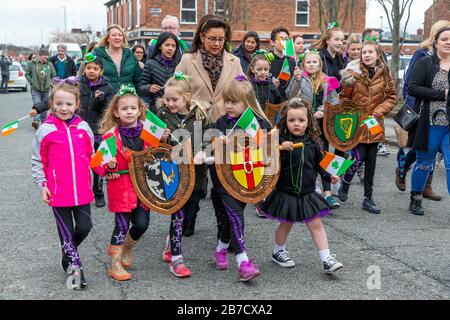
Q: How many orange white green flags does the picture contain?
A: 8